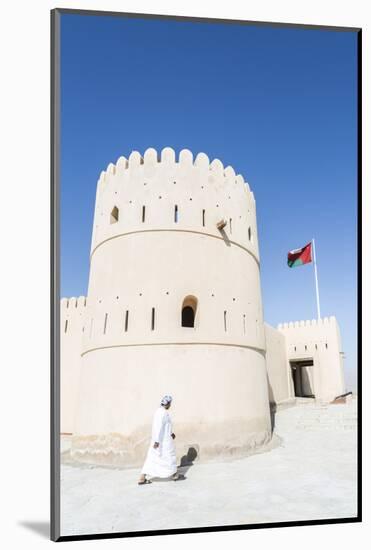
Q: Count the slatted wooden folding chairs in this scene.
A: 0